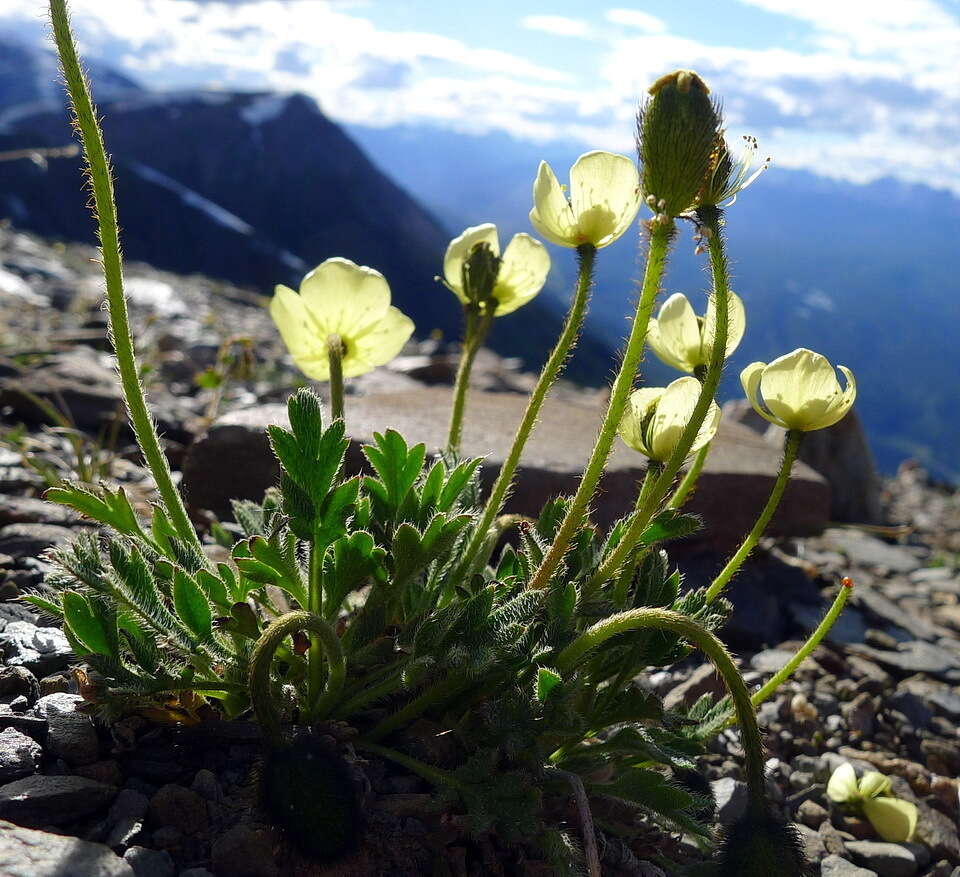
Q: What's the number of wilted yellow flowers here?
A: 1